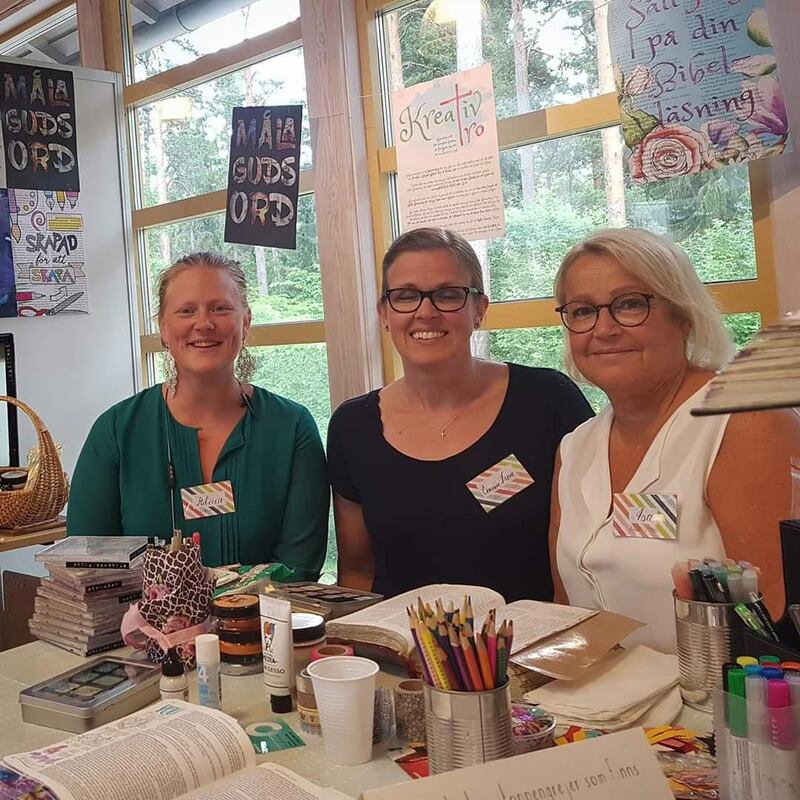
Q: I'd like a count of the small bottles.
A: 2